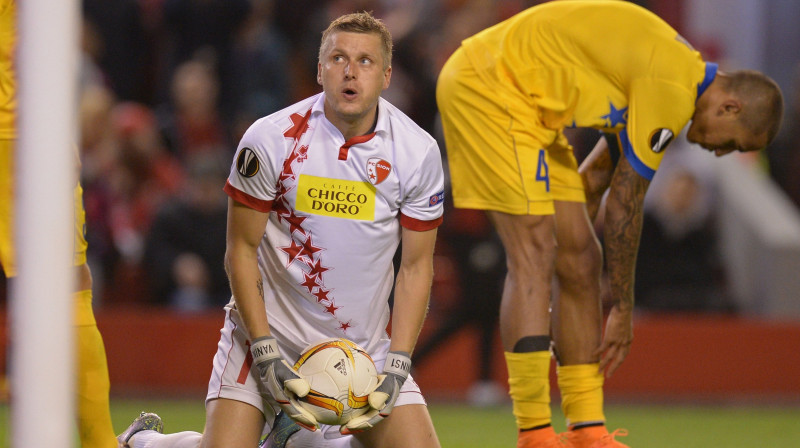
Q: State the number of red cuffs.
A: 2